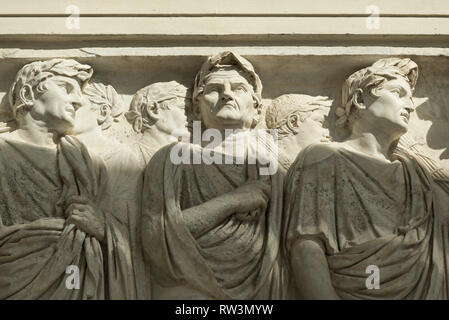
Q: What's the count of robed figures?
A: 6